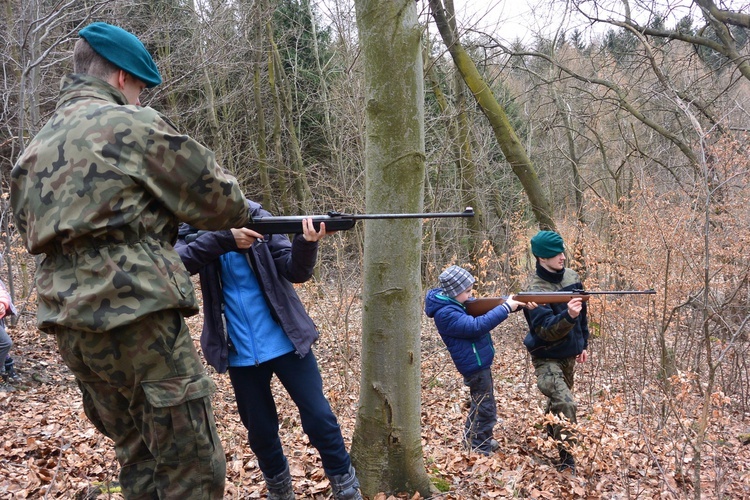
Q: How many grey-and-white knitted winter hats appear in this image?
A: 1